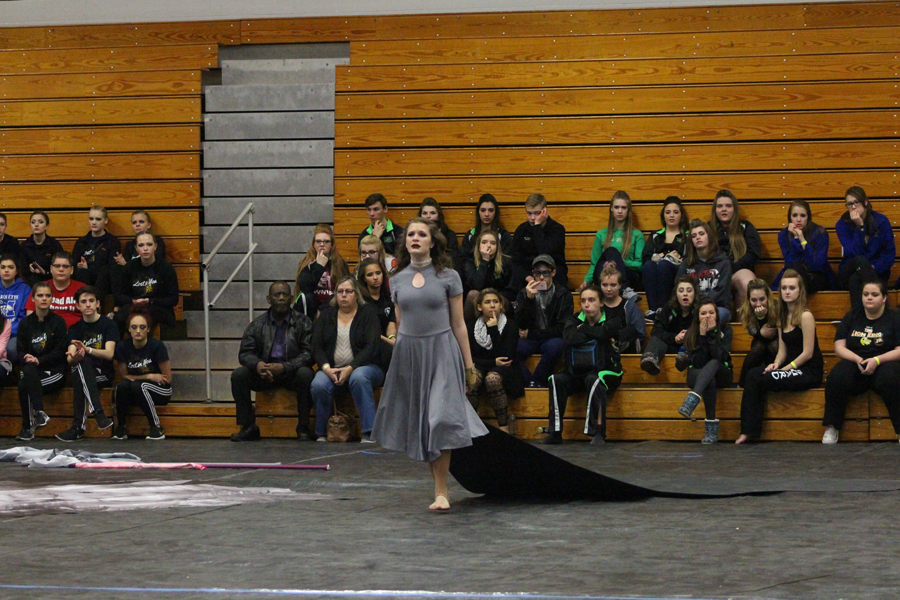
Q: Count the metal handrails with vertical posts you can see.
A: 1